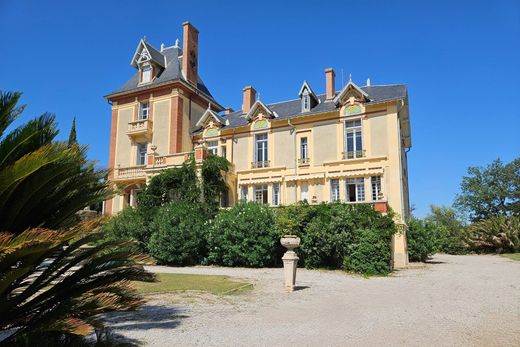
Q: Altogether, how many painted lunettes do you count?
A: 3